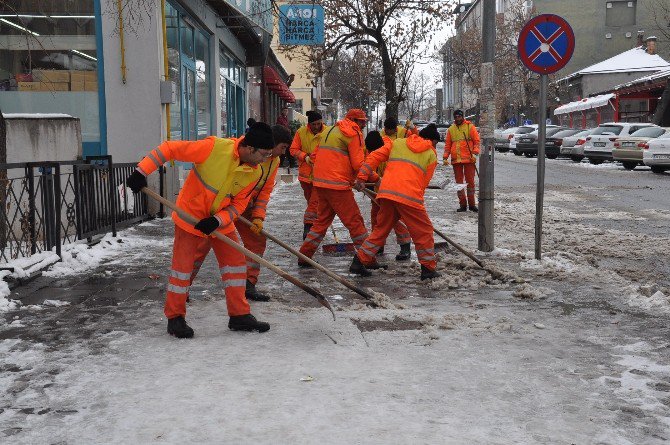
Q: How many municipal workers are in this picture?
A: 8